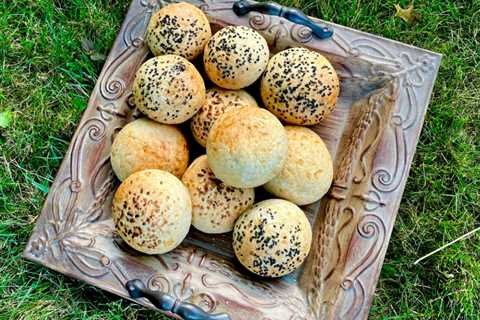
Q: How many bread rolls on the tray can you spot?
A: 11